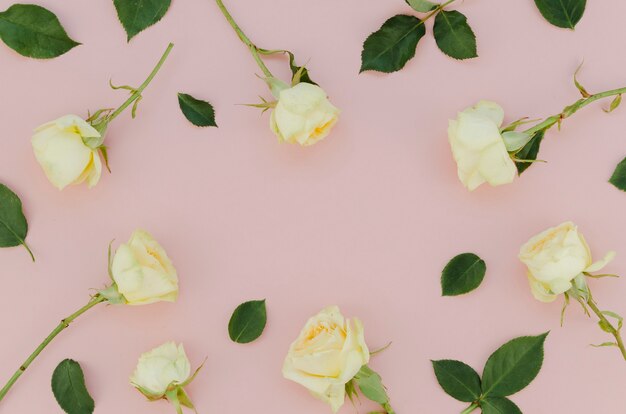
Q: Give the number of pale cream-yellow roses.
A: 7